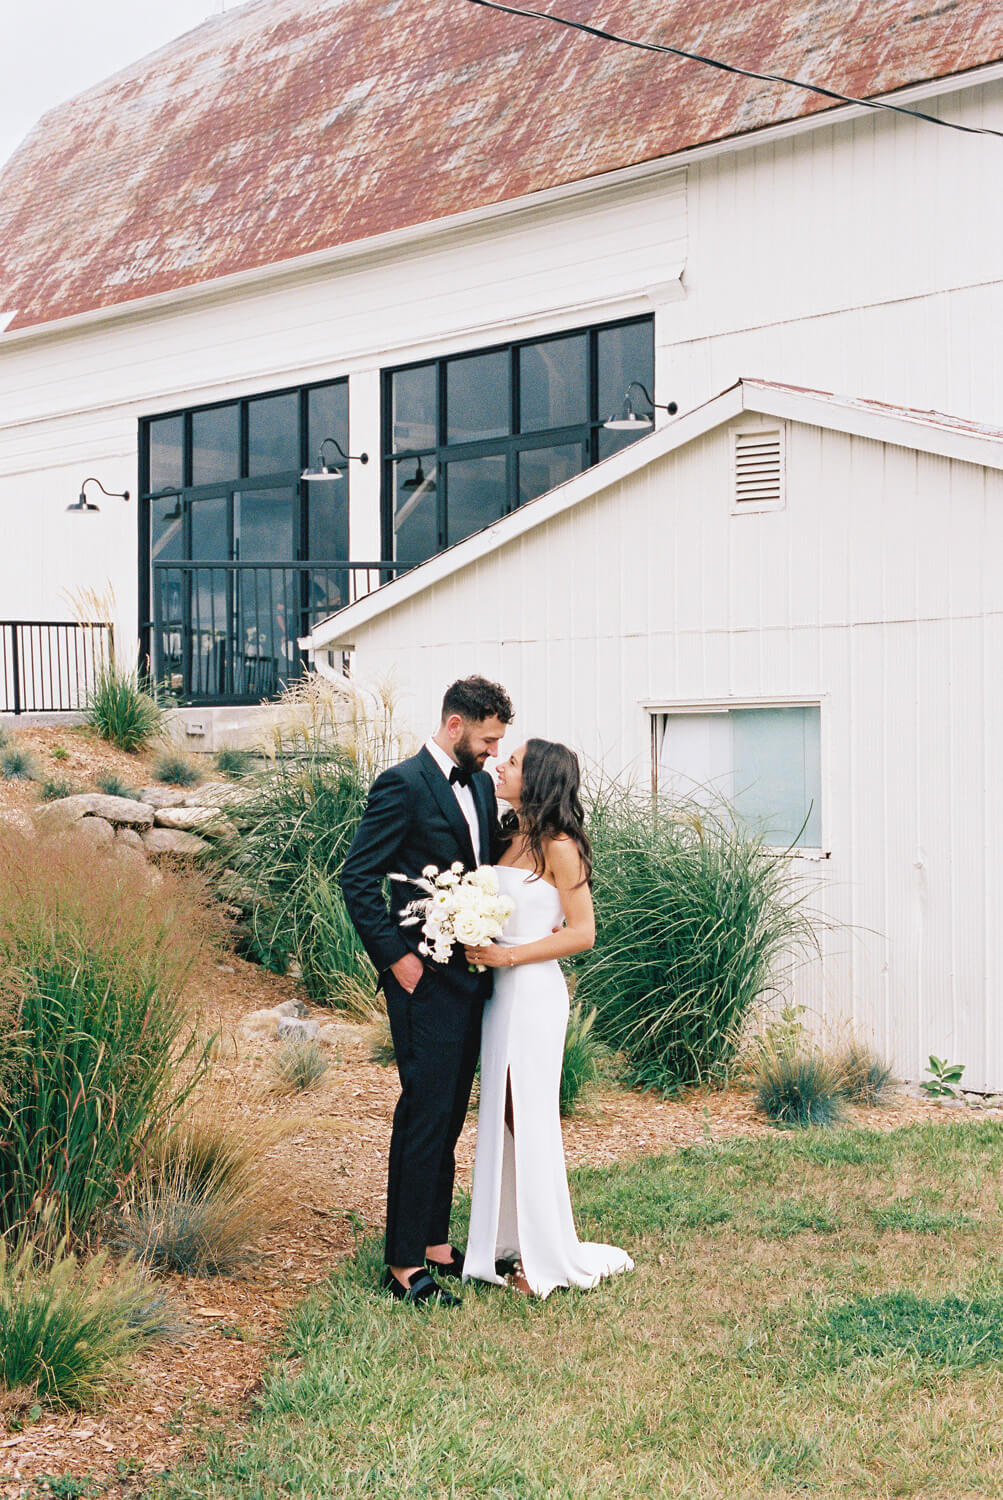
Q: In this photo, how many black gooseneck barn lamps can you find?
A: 3